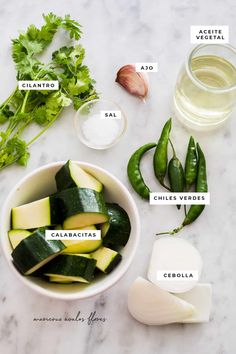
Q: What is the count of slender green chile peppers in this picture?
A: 5